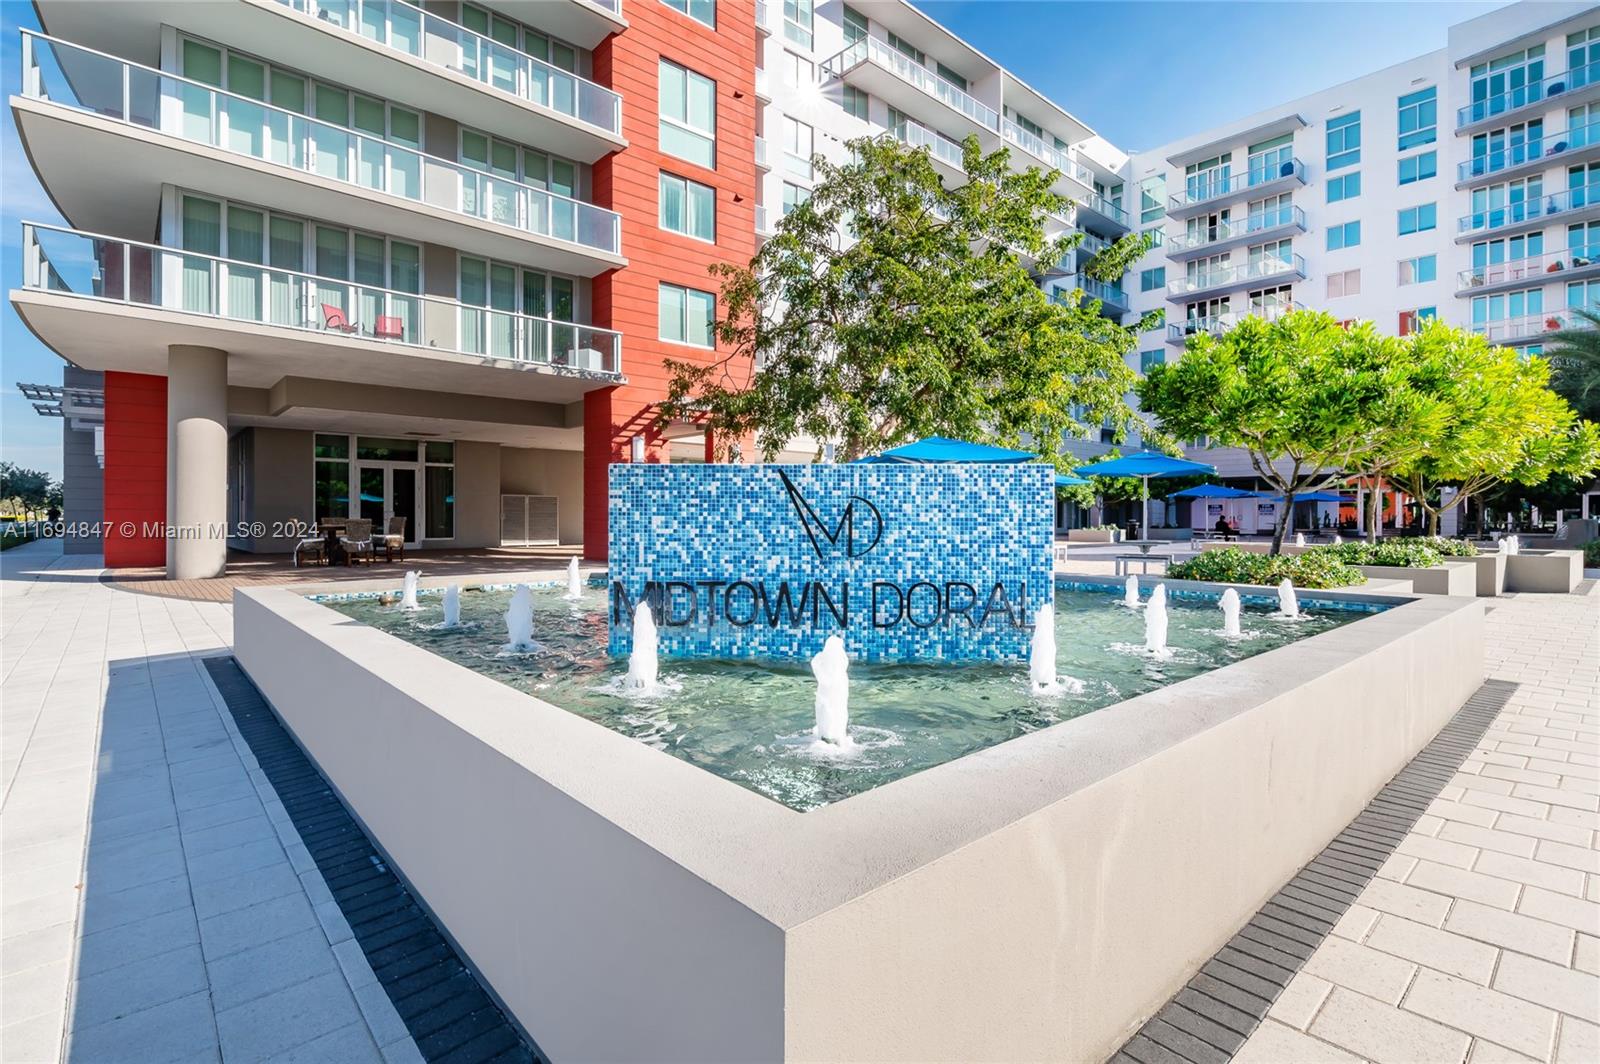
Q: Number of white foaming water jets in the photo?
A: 11